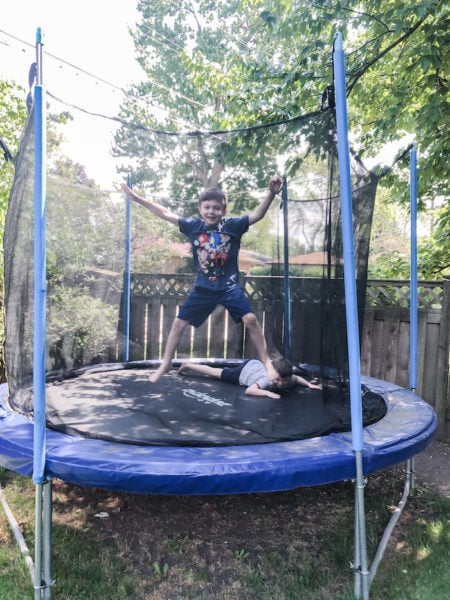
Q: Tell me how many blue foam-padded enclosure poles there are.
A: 5